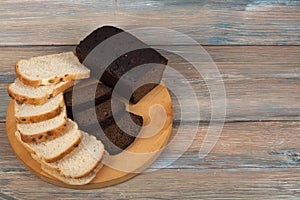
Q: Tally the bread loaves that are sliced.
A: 2